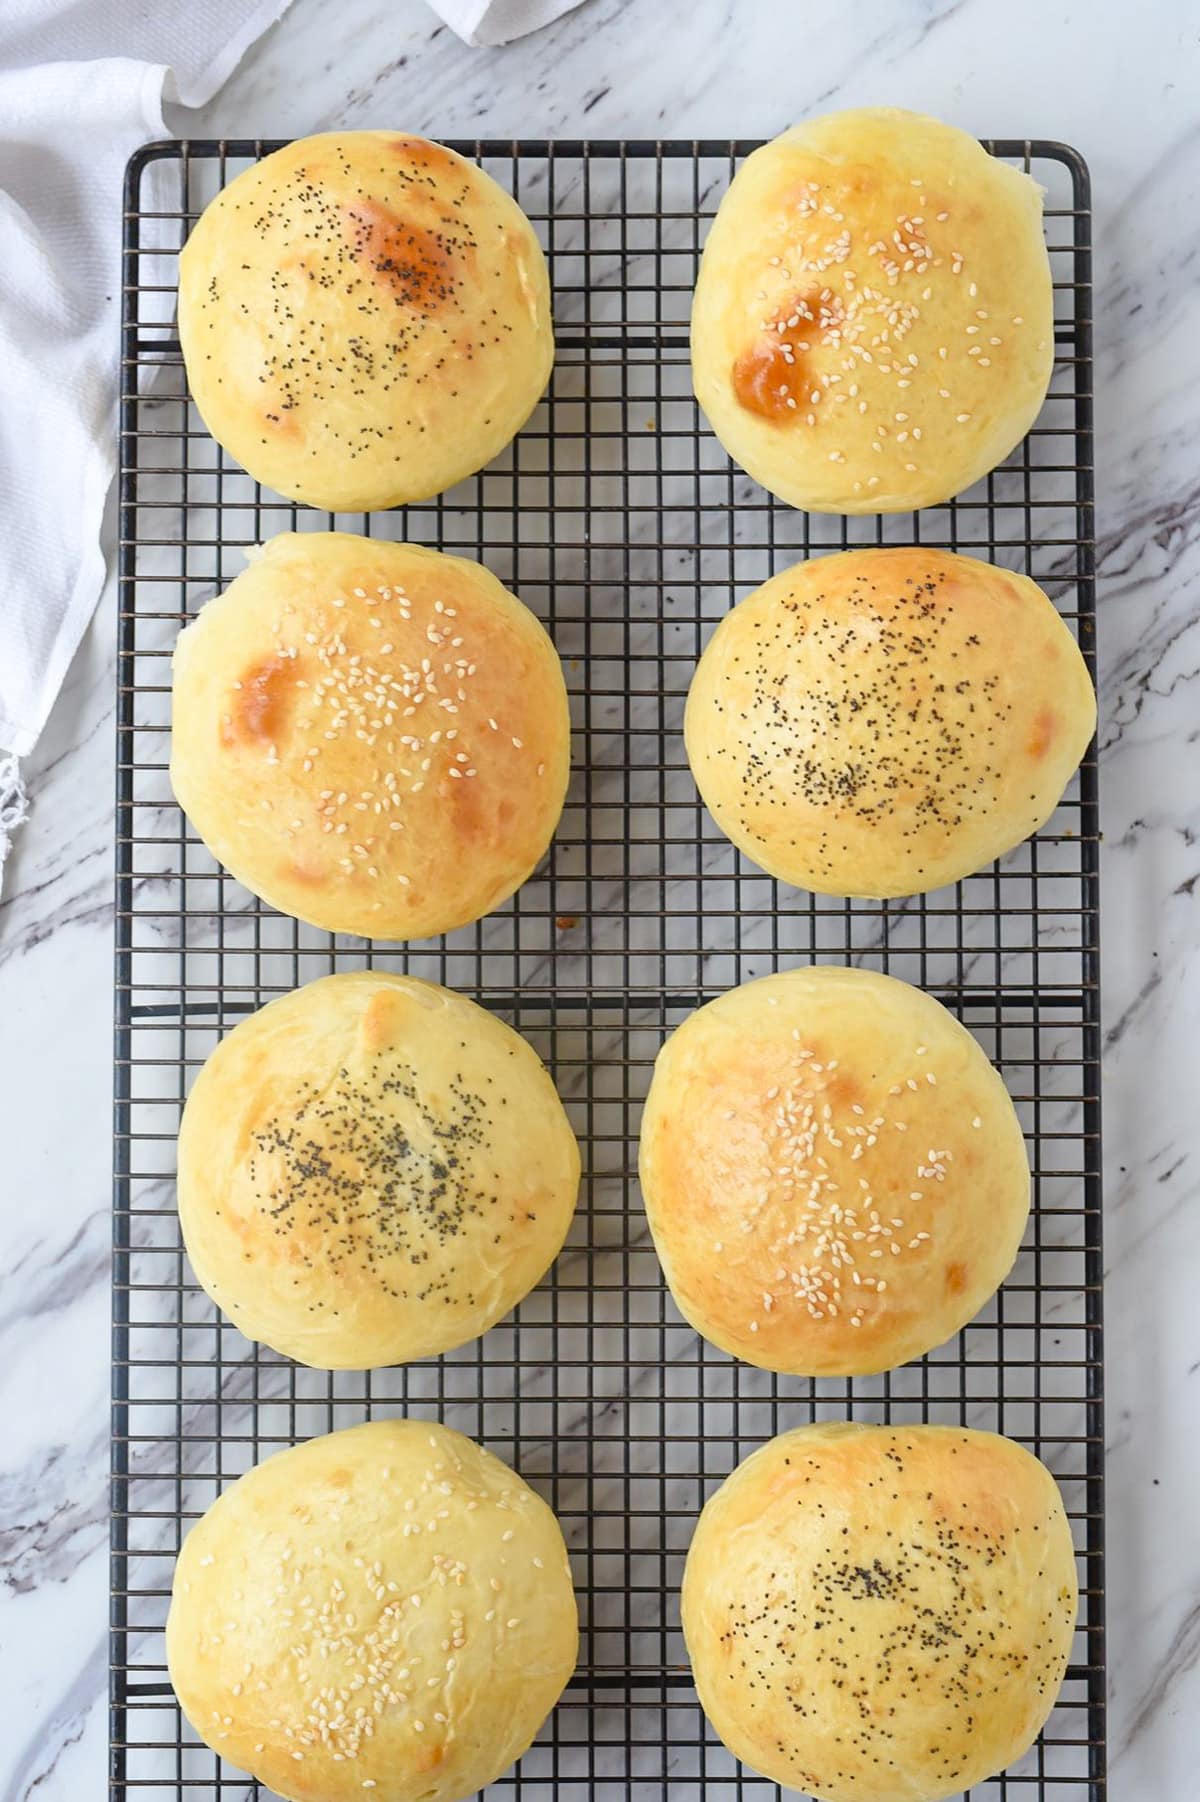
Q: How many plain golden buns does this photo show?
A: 0